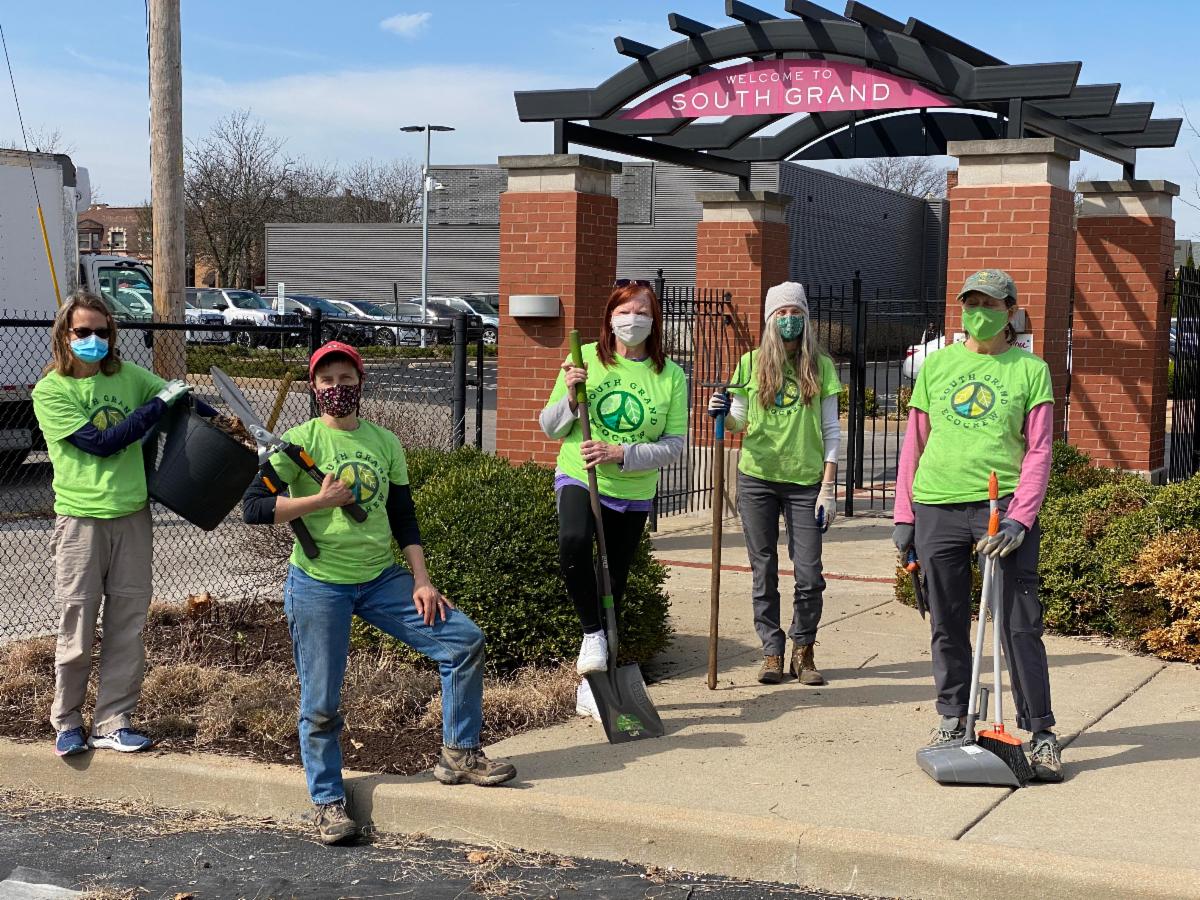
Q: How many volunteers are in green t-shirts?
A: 5